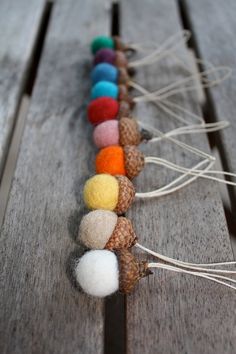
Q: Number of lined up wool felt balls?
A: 10